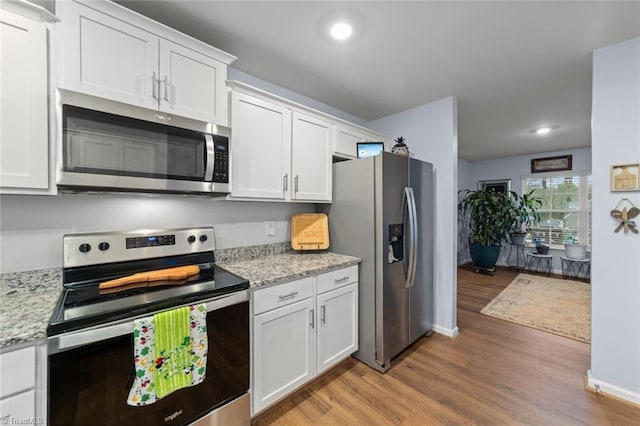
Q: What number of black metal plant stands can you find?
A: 3